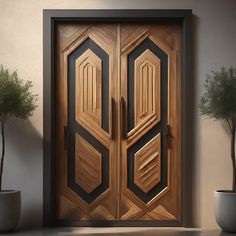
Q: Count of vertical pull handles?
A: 2